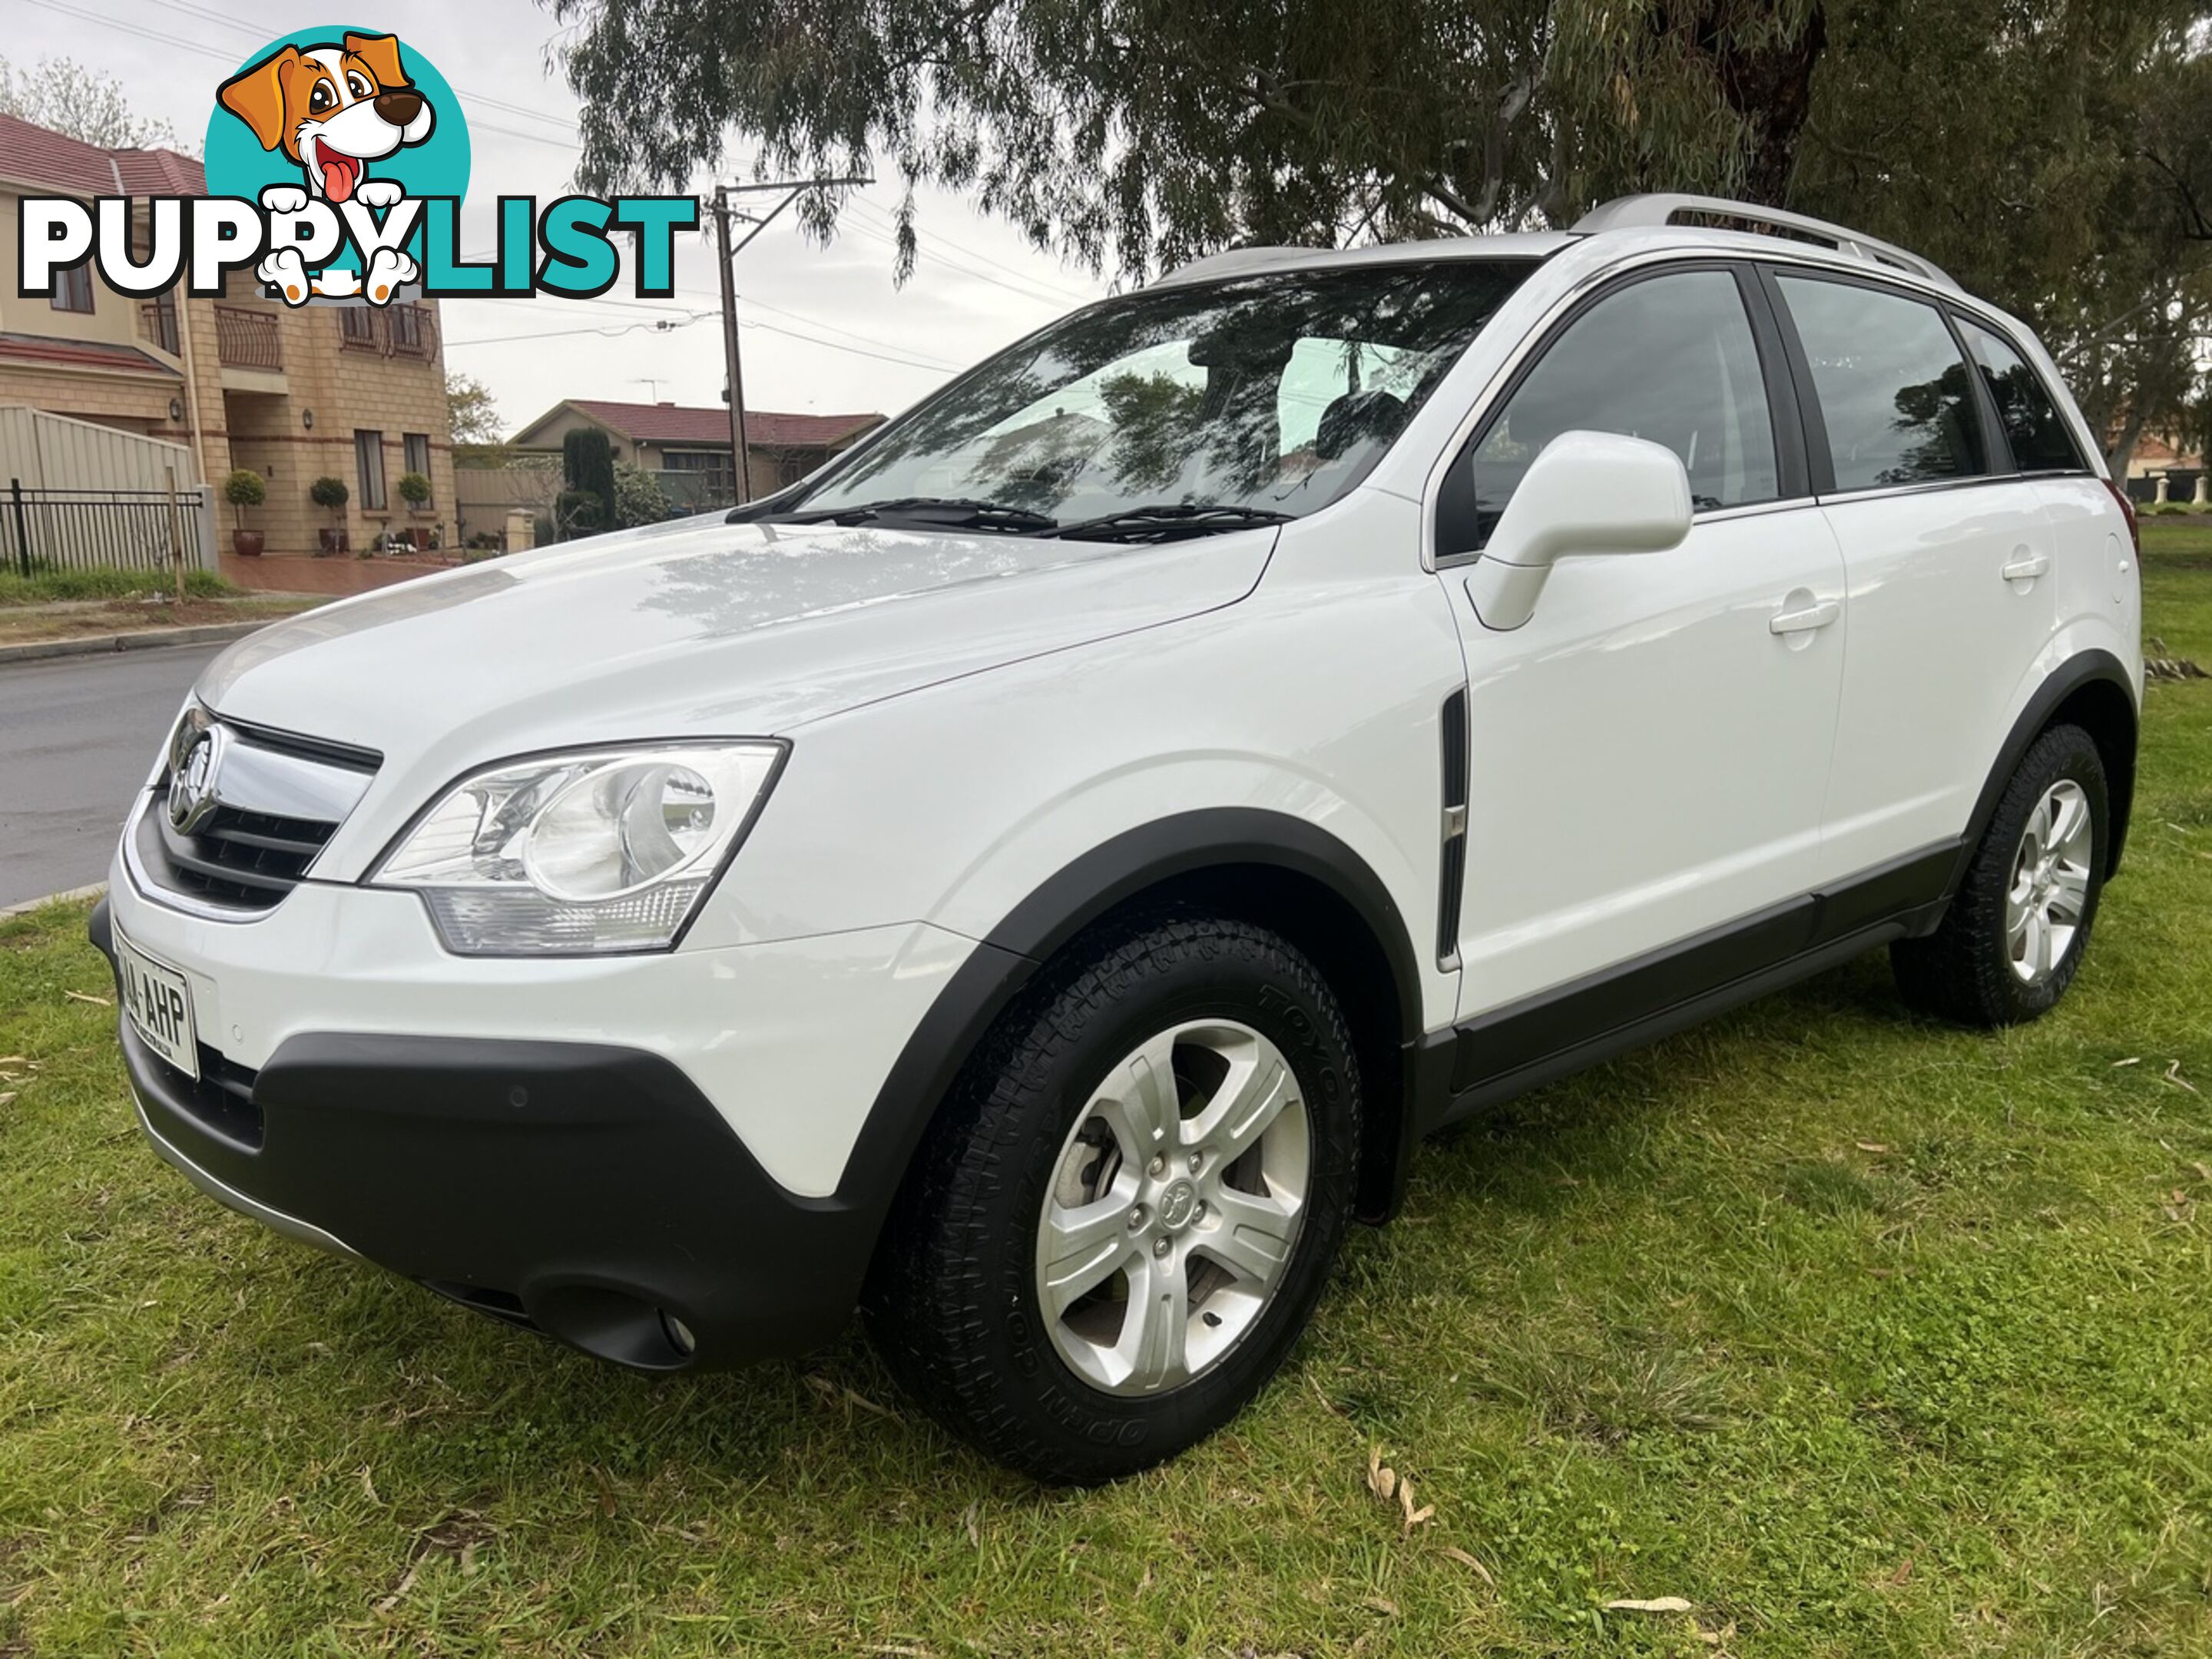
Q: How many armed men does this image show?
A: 0